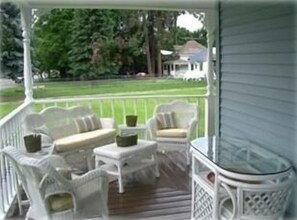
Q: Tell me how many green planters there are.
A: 3